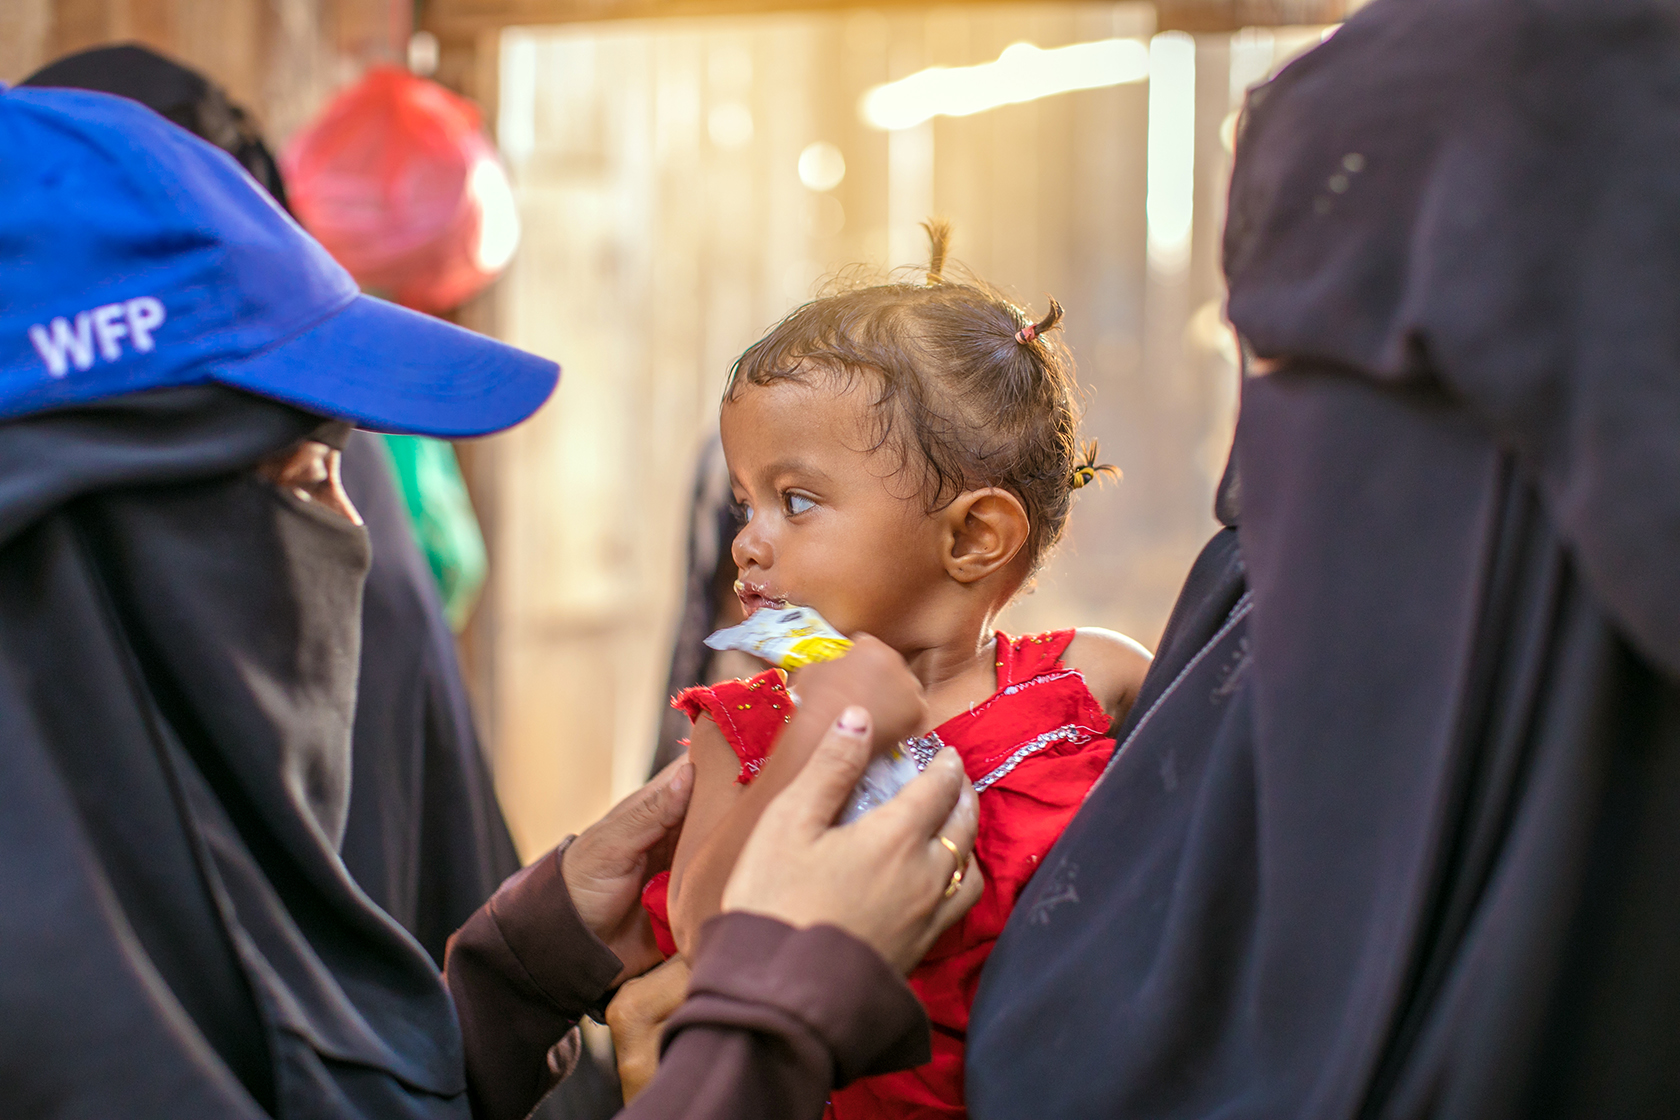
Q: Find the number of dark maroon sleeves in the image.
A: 2